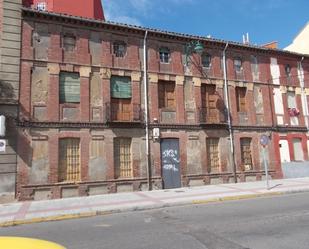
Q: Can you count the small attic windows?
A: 6